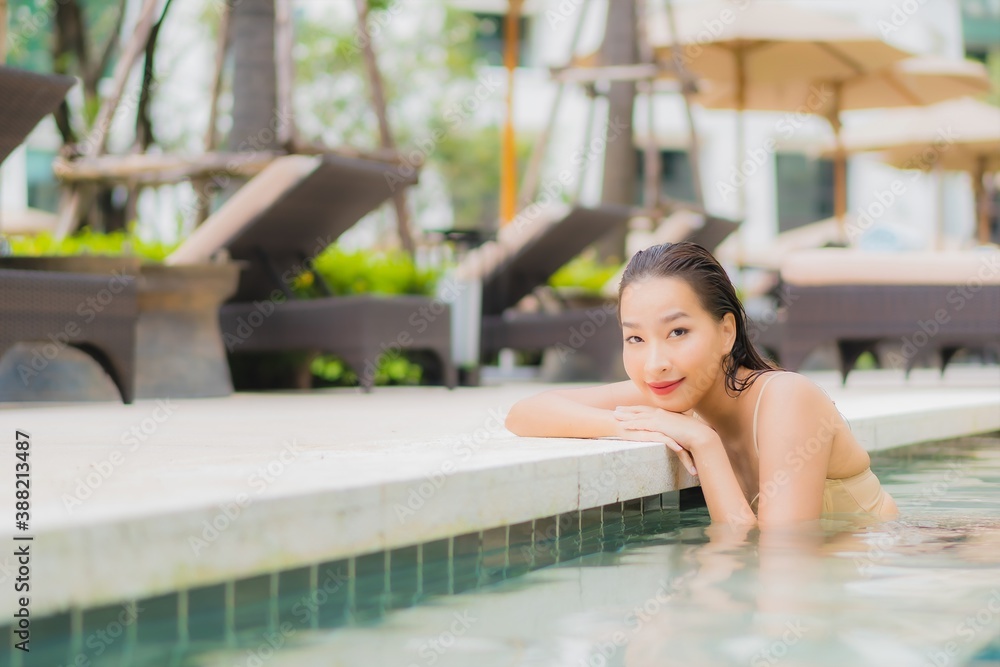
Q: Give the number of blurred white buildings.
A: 1